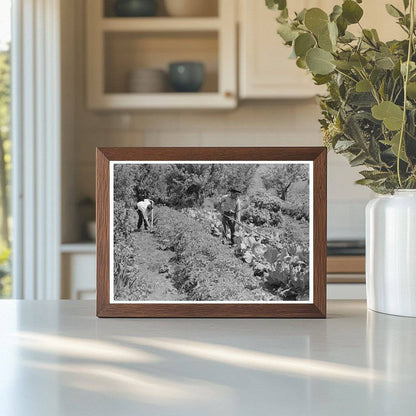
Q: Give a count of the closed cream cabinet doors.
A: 1